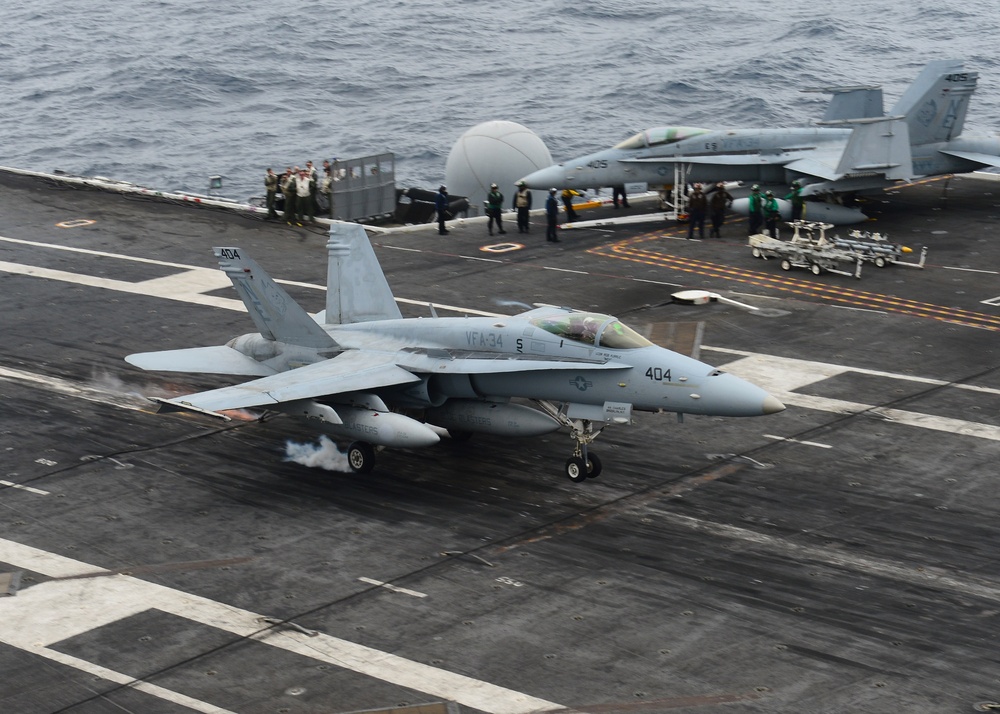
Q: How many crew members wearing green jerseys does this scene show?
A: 4